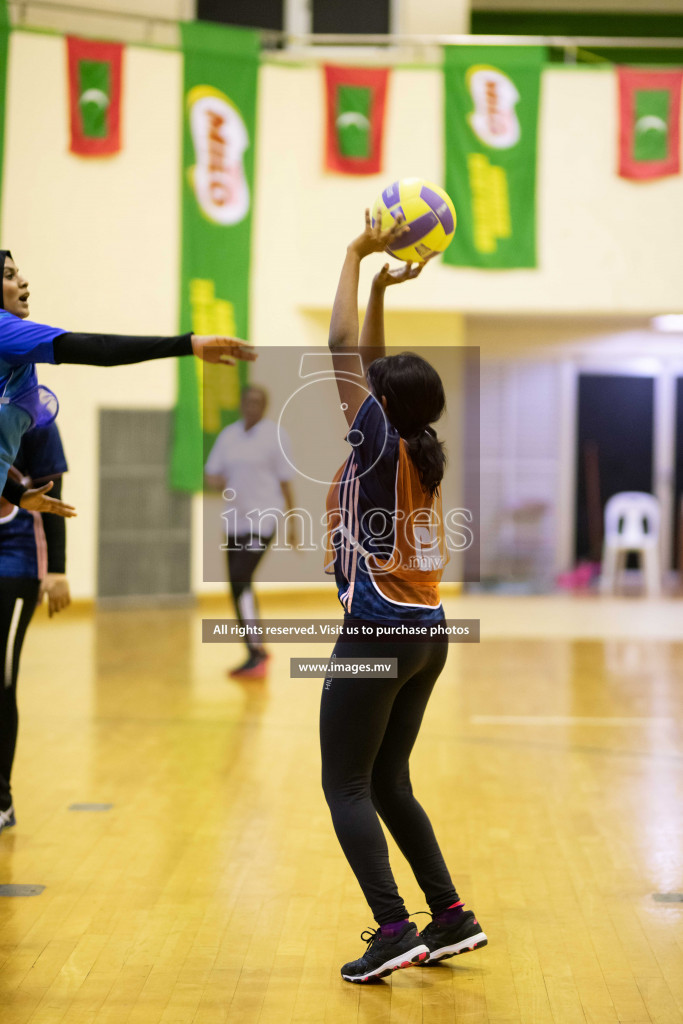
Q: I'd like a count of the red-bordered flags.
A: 3